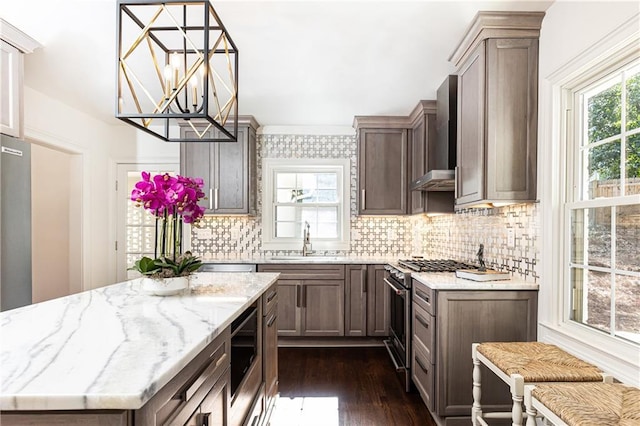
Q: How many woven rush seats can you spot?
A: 2